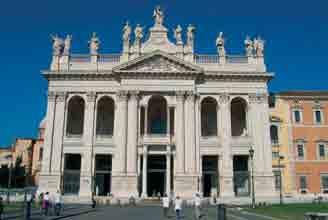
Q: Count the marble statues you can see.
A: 11